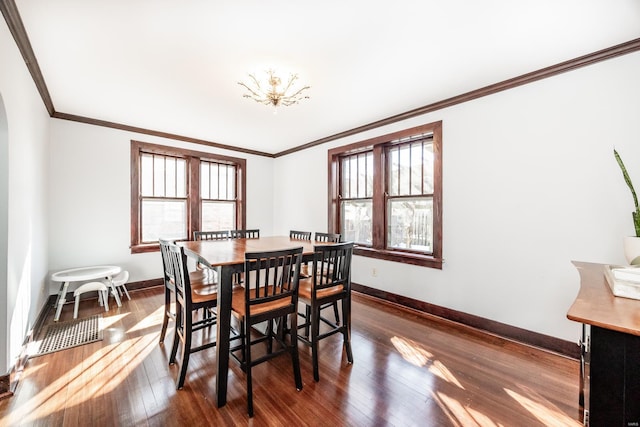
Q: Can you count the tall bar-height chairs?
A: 8